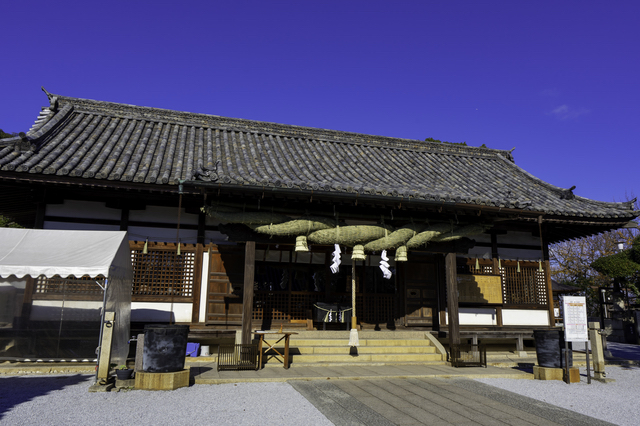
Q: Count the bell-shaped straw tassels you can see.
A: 3